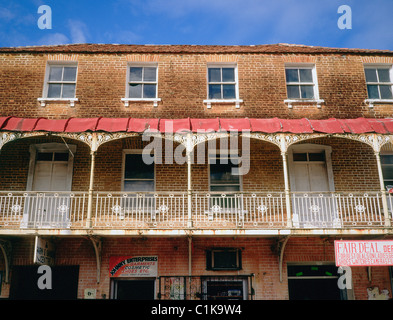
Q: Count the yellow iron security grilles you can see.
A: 0